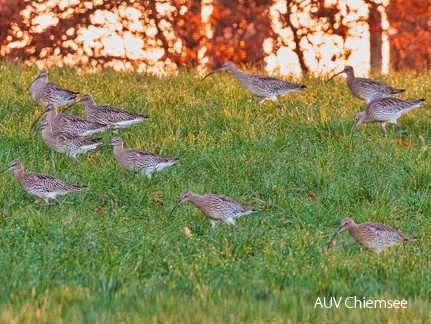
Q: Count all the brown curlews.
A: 11